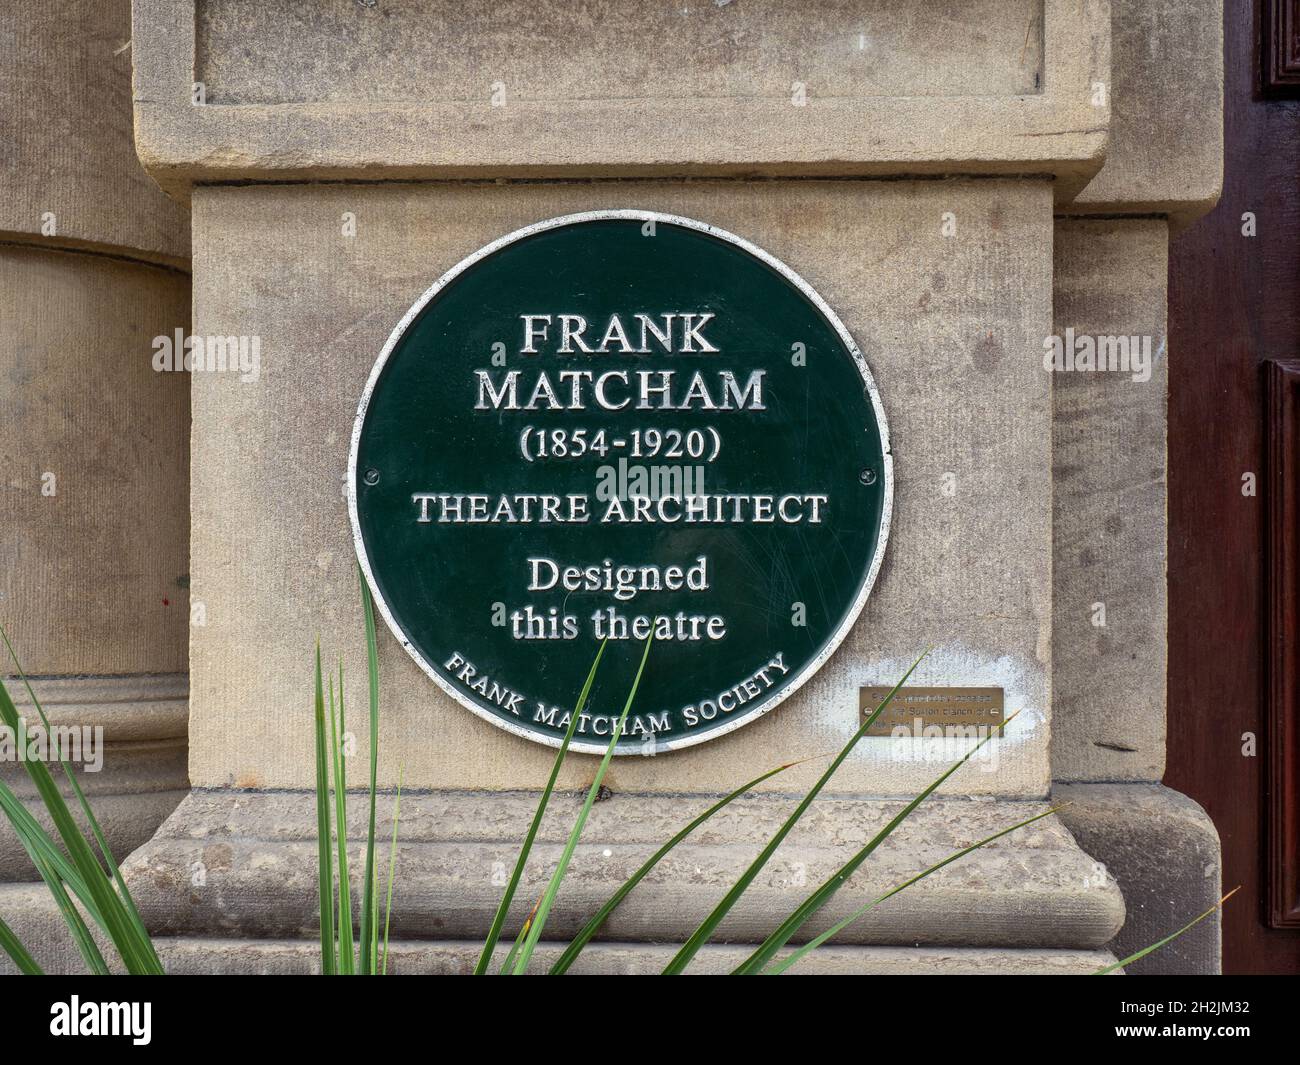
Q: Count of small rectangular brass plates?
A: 1